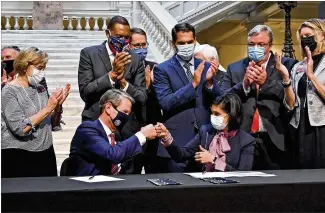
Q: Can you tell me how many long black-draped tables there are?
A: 1